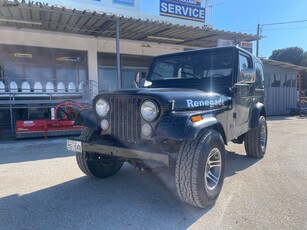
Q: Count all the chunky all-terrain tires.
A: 3